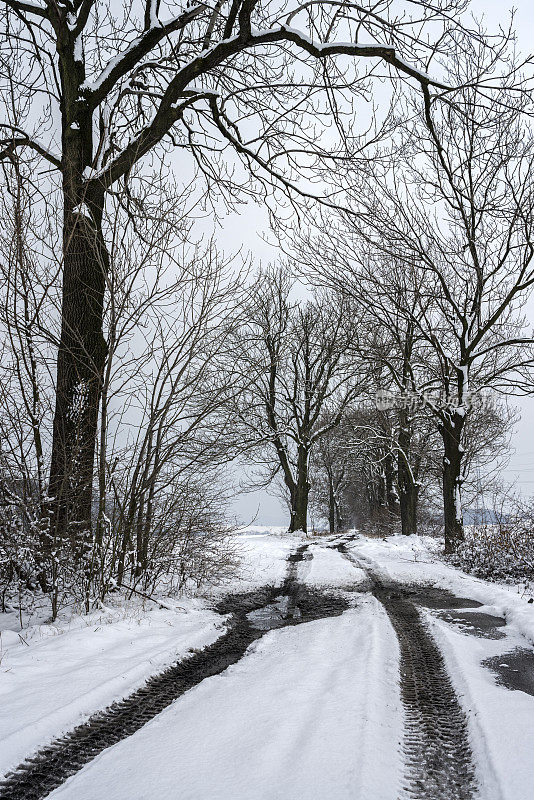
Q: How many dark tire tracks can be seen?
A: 2